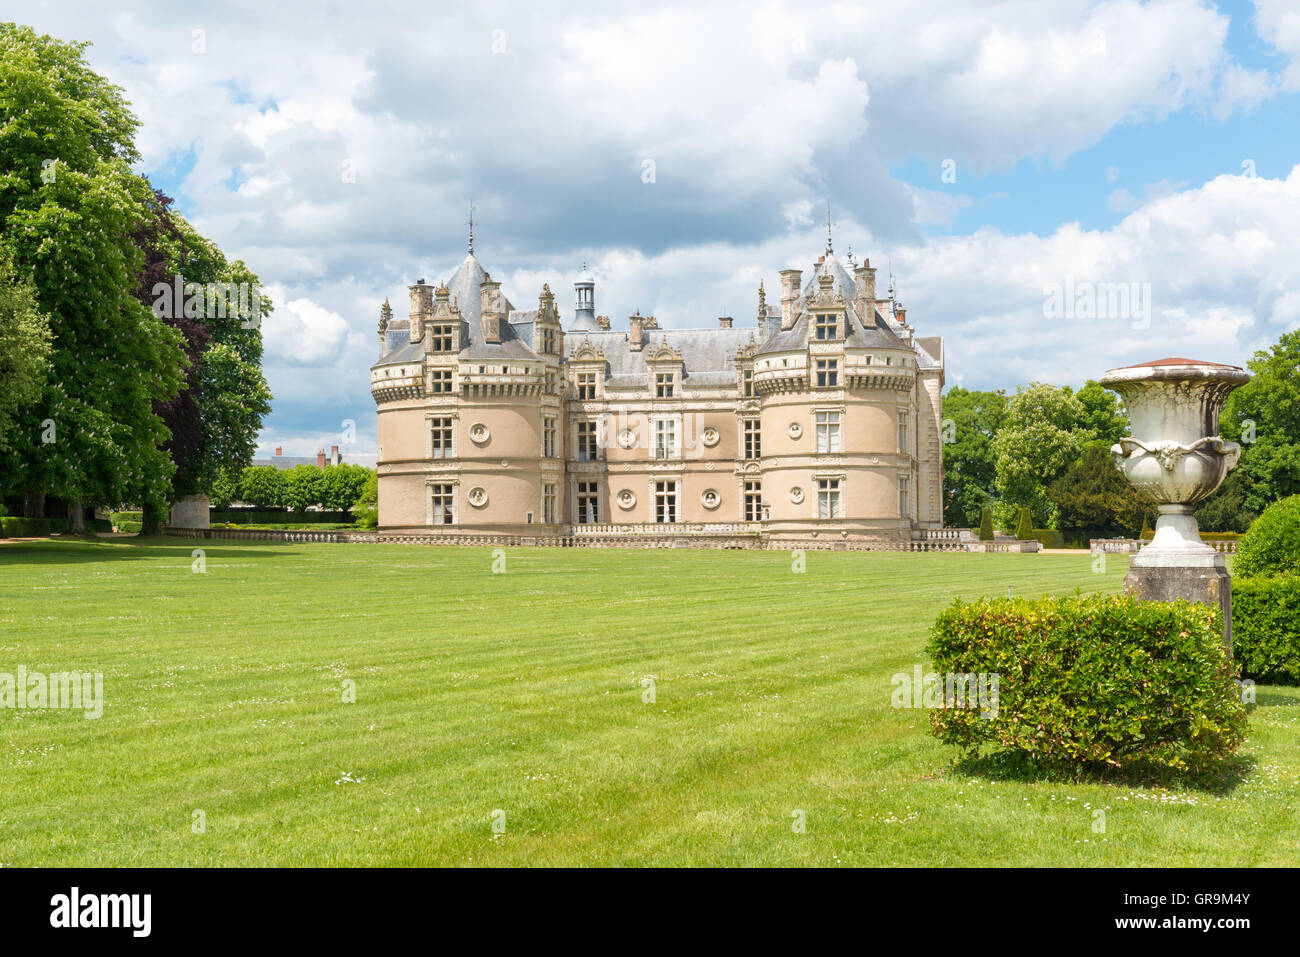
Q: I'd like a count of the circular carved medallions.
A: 8